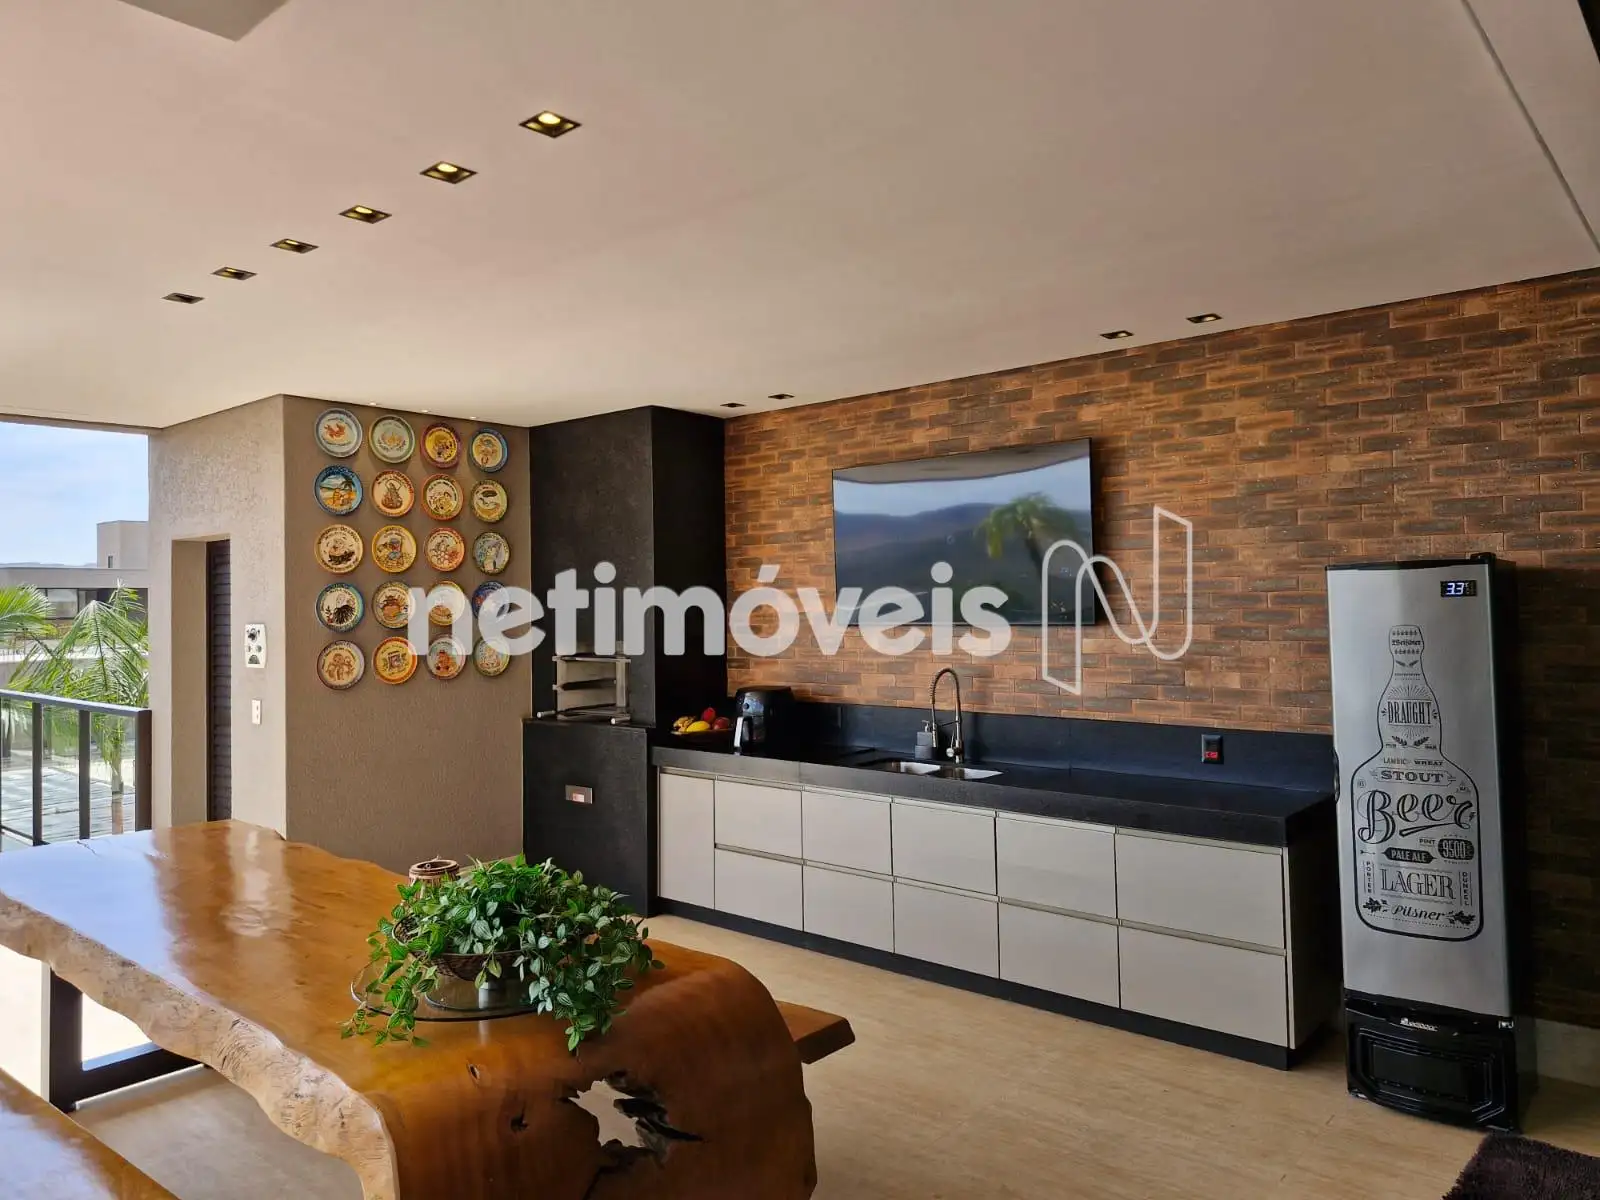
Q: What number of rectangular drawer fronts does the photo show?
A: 10